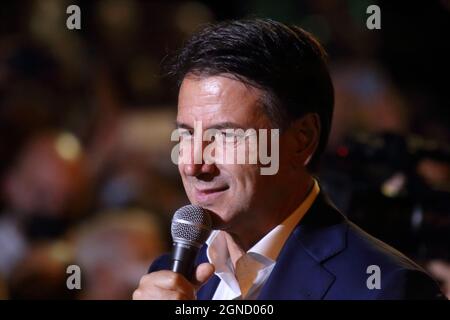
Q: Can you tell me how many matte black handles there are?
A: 1